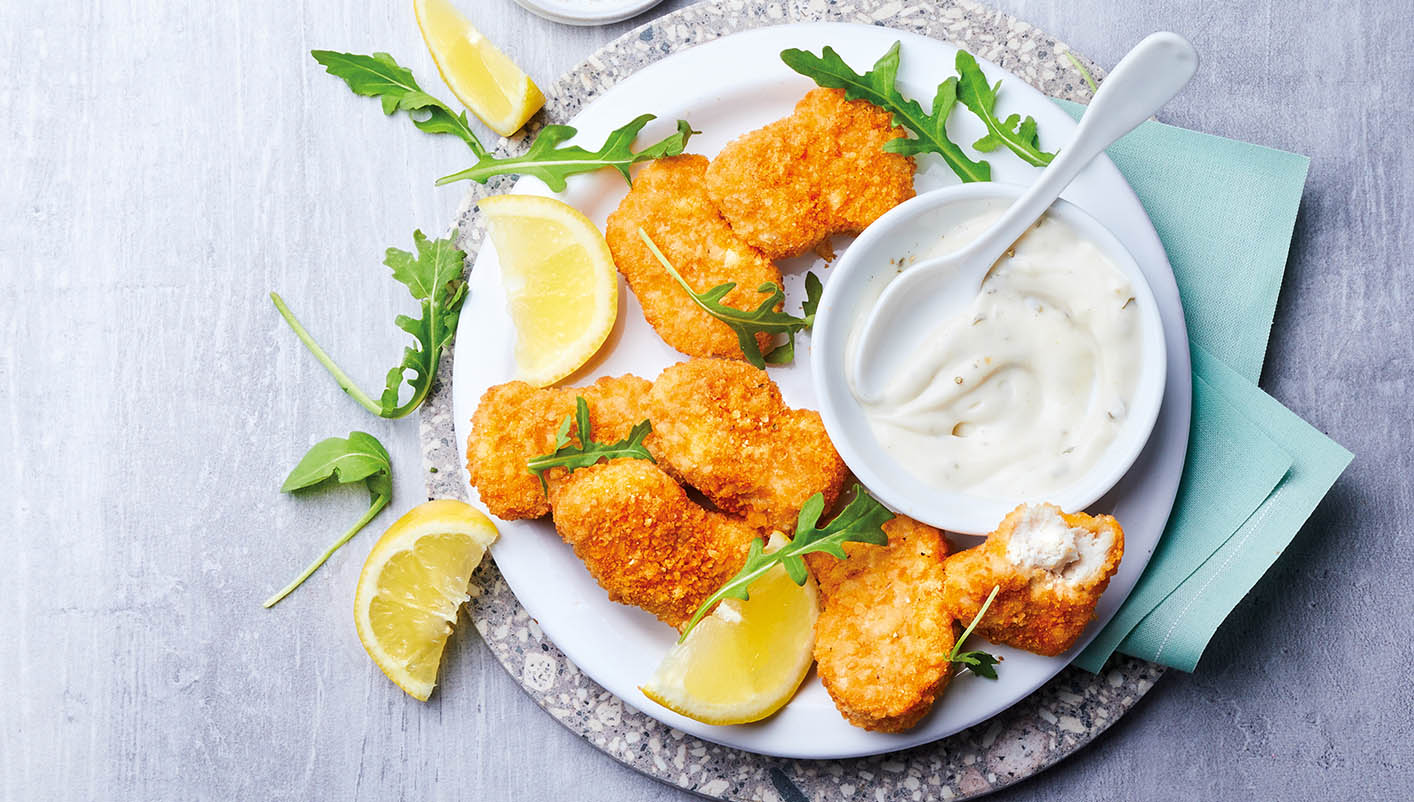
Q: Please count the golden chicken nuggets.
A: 7